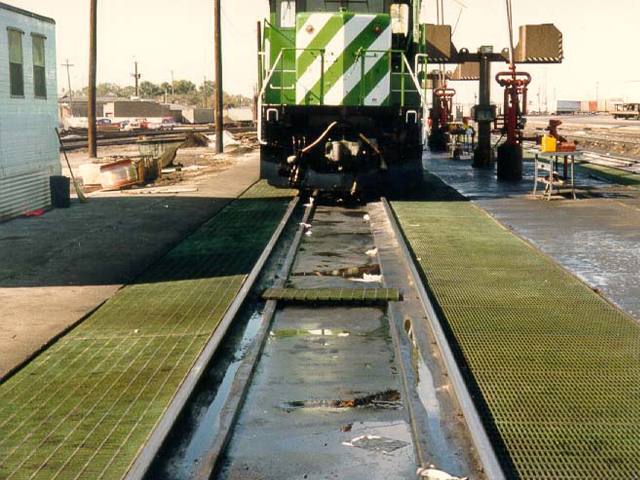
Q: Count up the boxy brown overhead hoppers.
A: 3